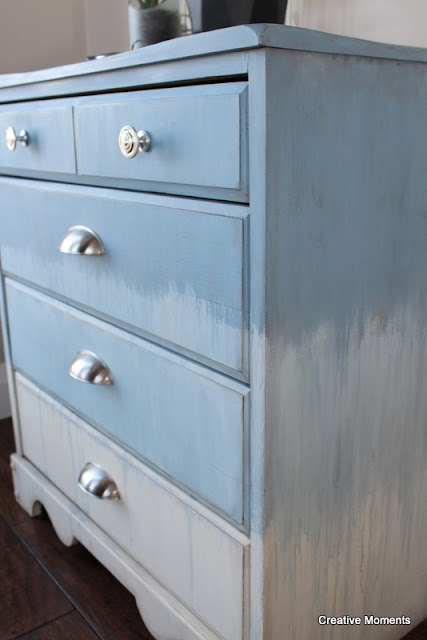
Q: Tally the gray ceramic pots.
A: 1